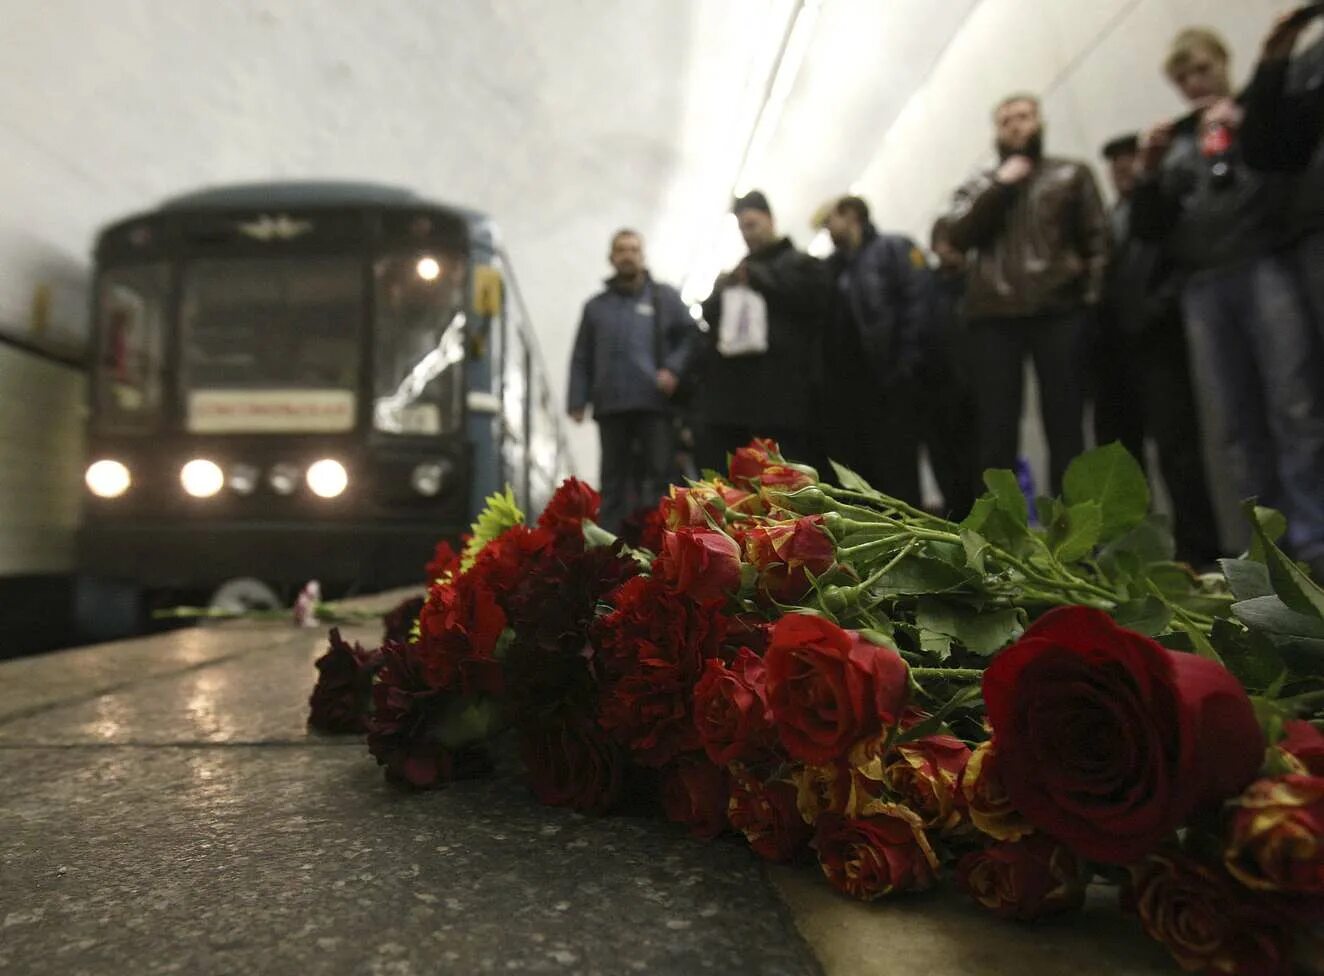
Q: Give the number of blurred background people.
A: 8